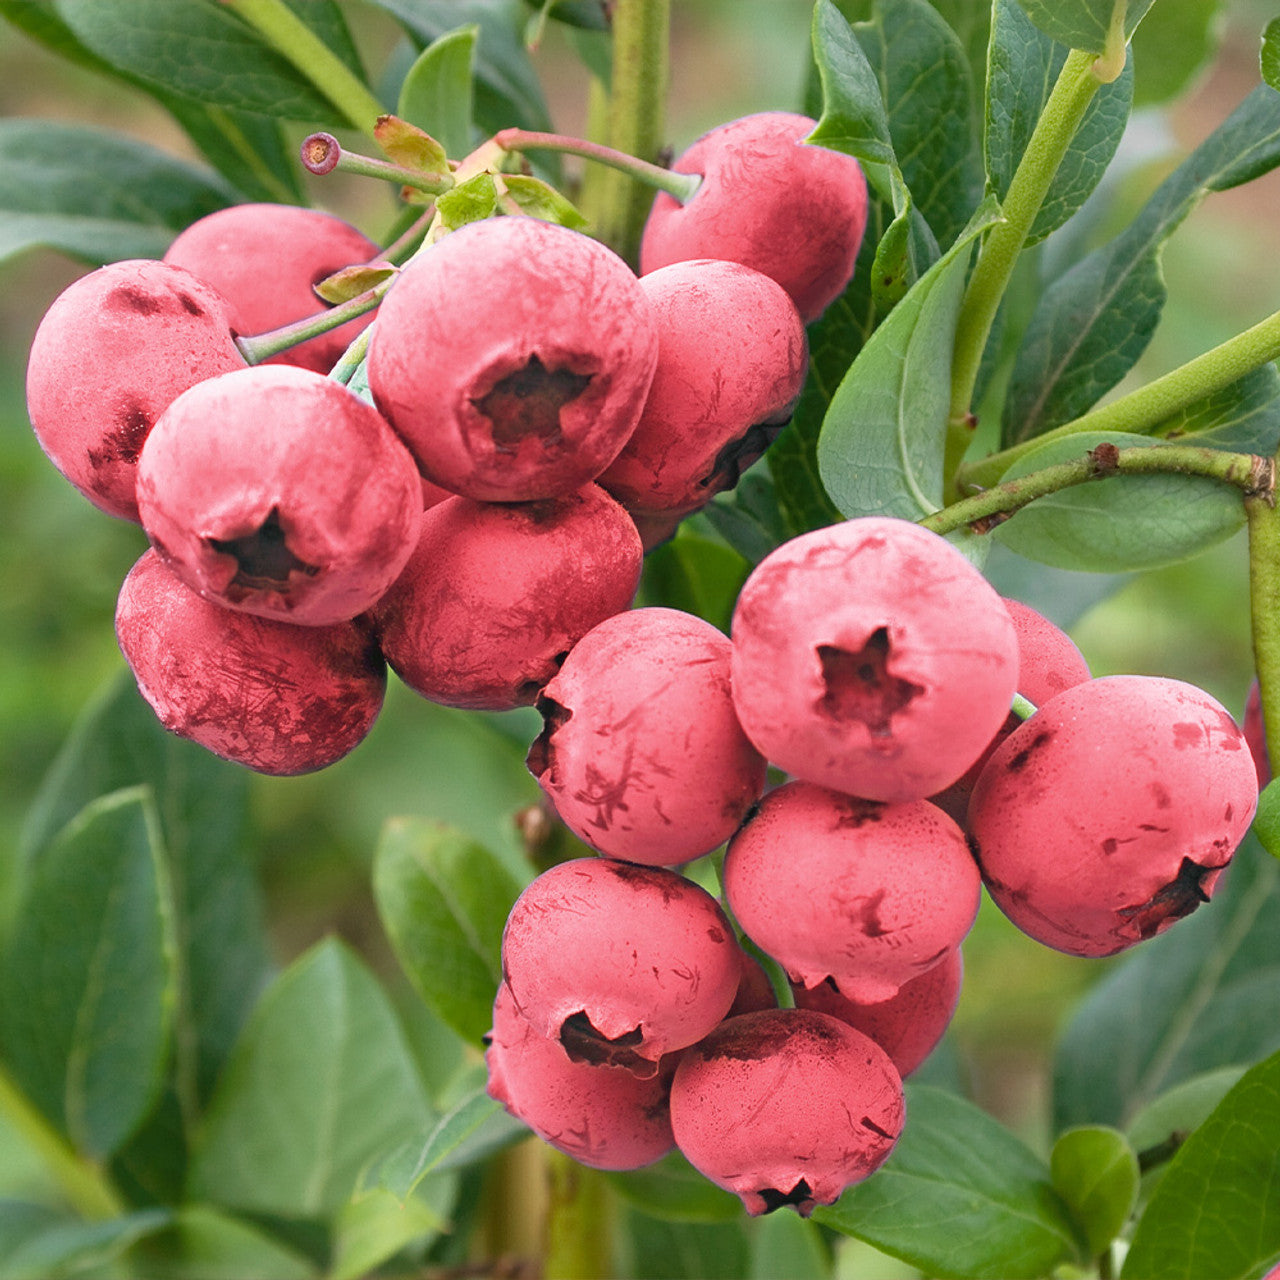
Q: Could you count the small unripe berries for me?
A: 0